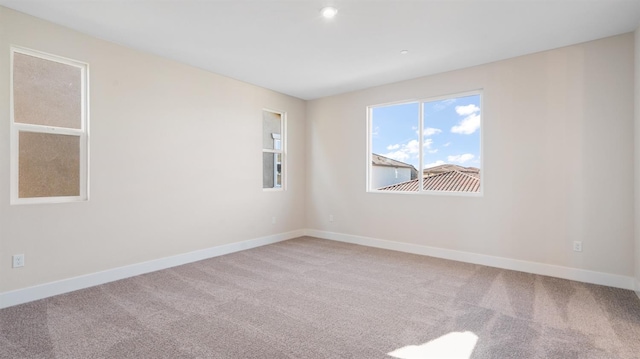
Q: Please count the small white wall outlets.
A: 4